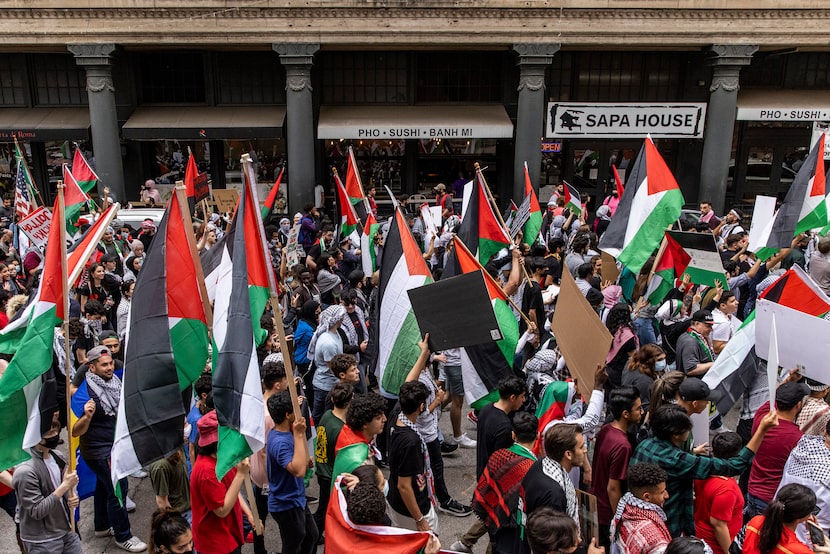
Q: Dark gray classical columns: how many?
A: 4